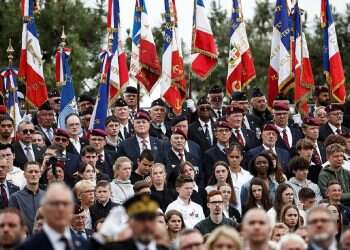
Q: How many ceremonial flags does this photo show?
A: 12